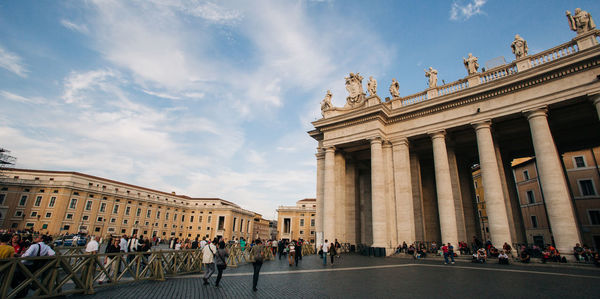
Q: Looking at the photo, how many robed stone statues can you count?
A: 7